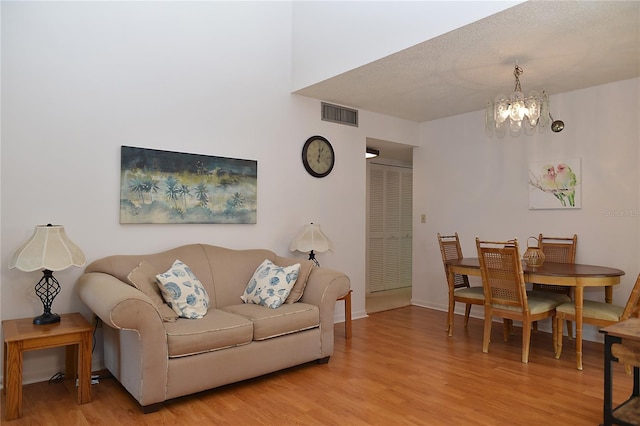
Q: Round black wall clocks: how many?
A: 1